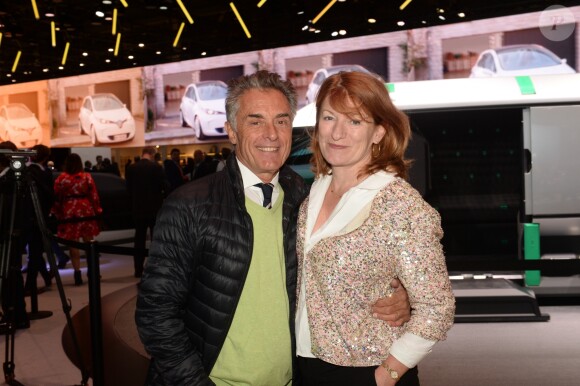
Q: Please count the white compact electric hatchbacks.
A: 5